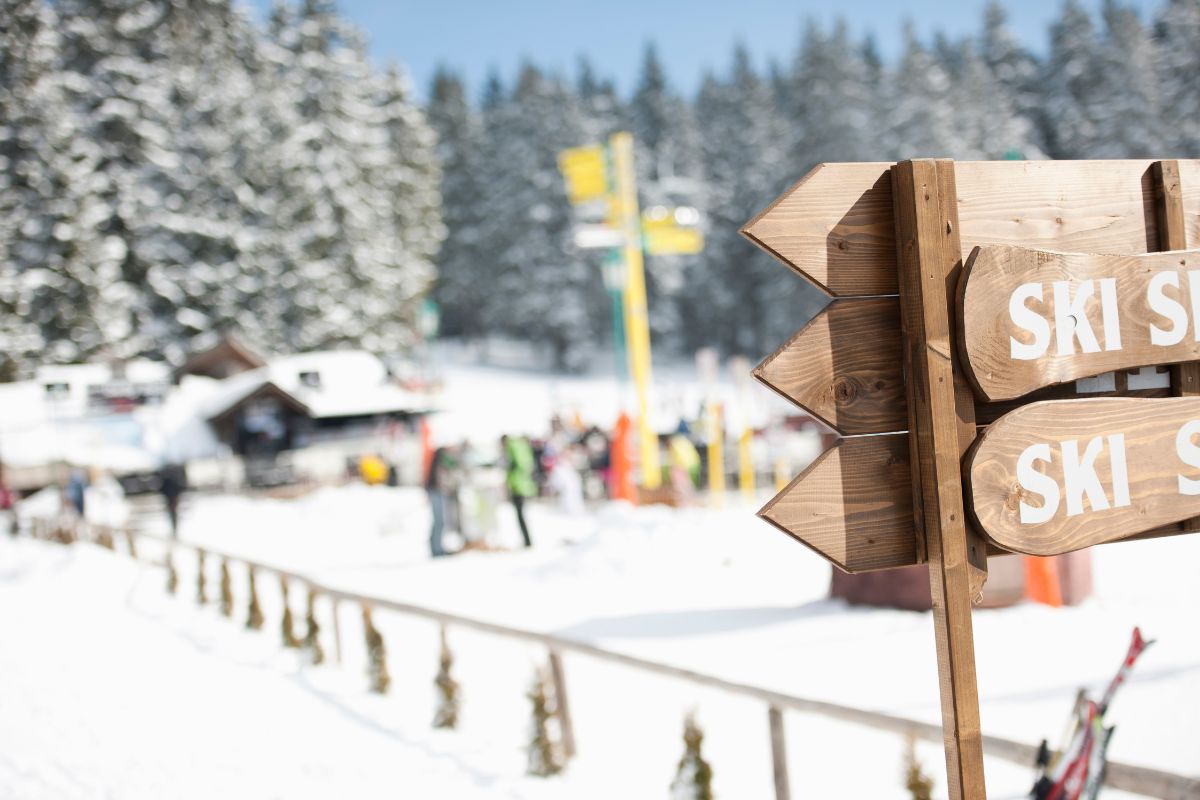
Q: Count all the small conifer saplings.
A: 11